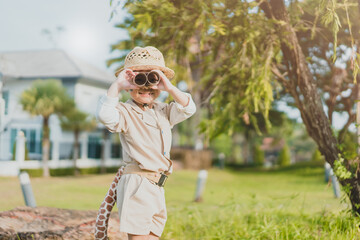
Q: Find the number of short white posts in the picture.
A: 4